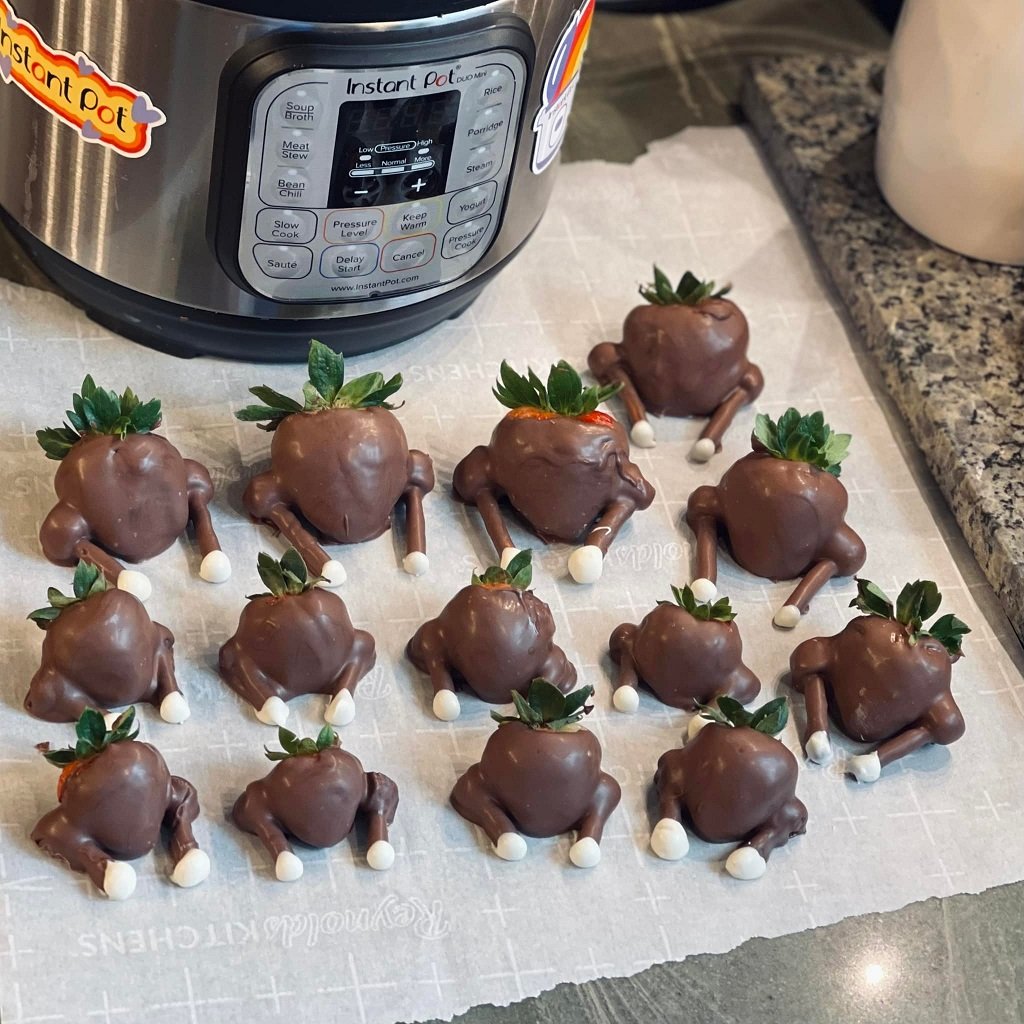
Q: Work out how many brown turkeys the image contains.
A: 14